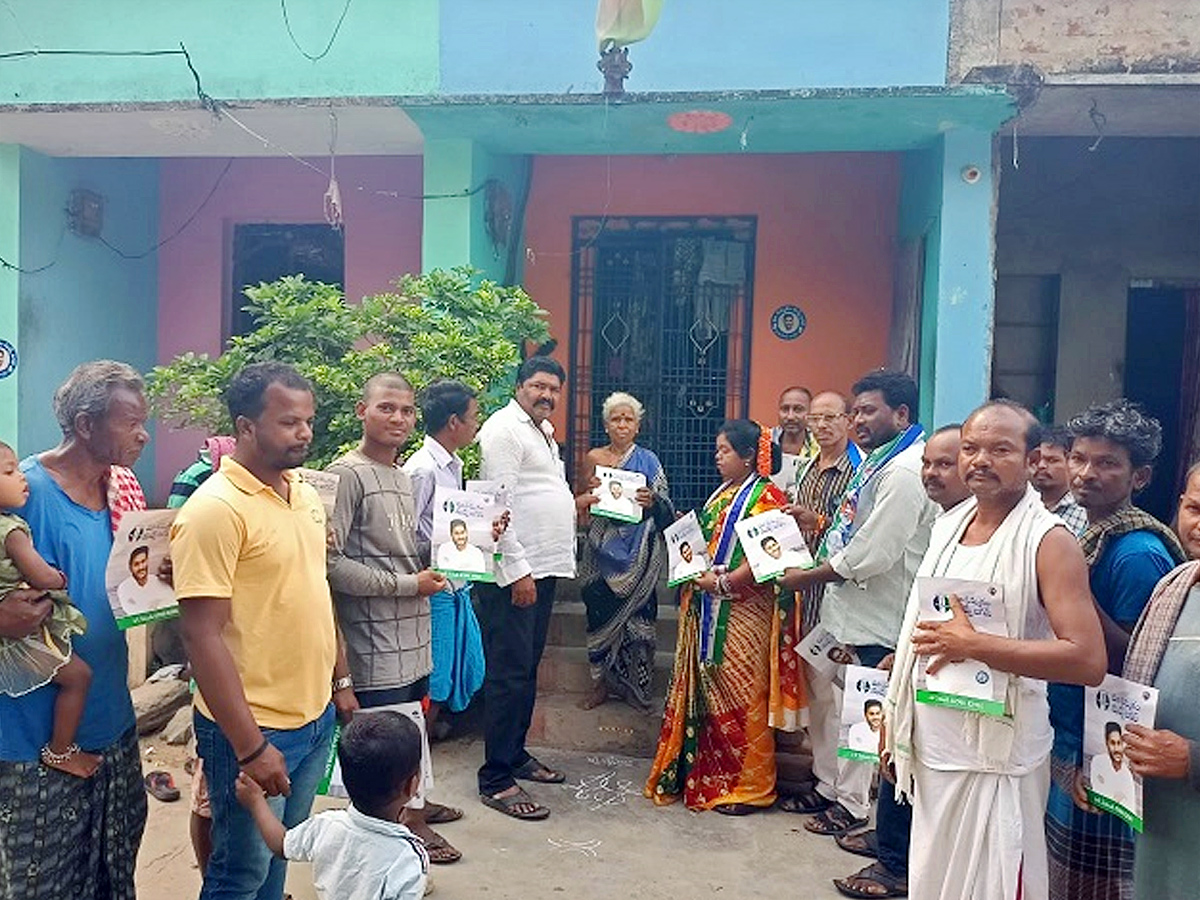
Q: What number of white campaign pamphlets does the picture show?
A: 13